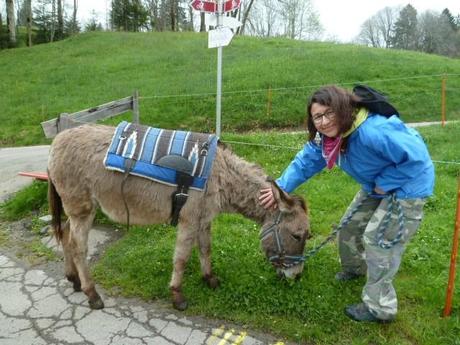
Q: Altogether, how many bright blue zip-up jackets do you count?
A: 1